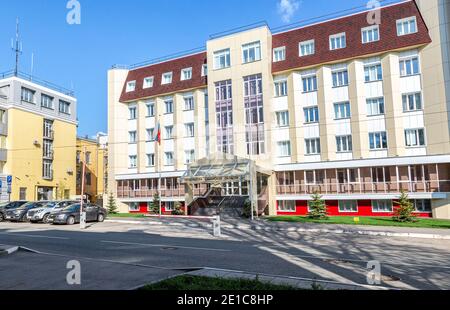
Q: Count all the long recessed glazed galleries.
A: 2